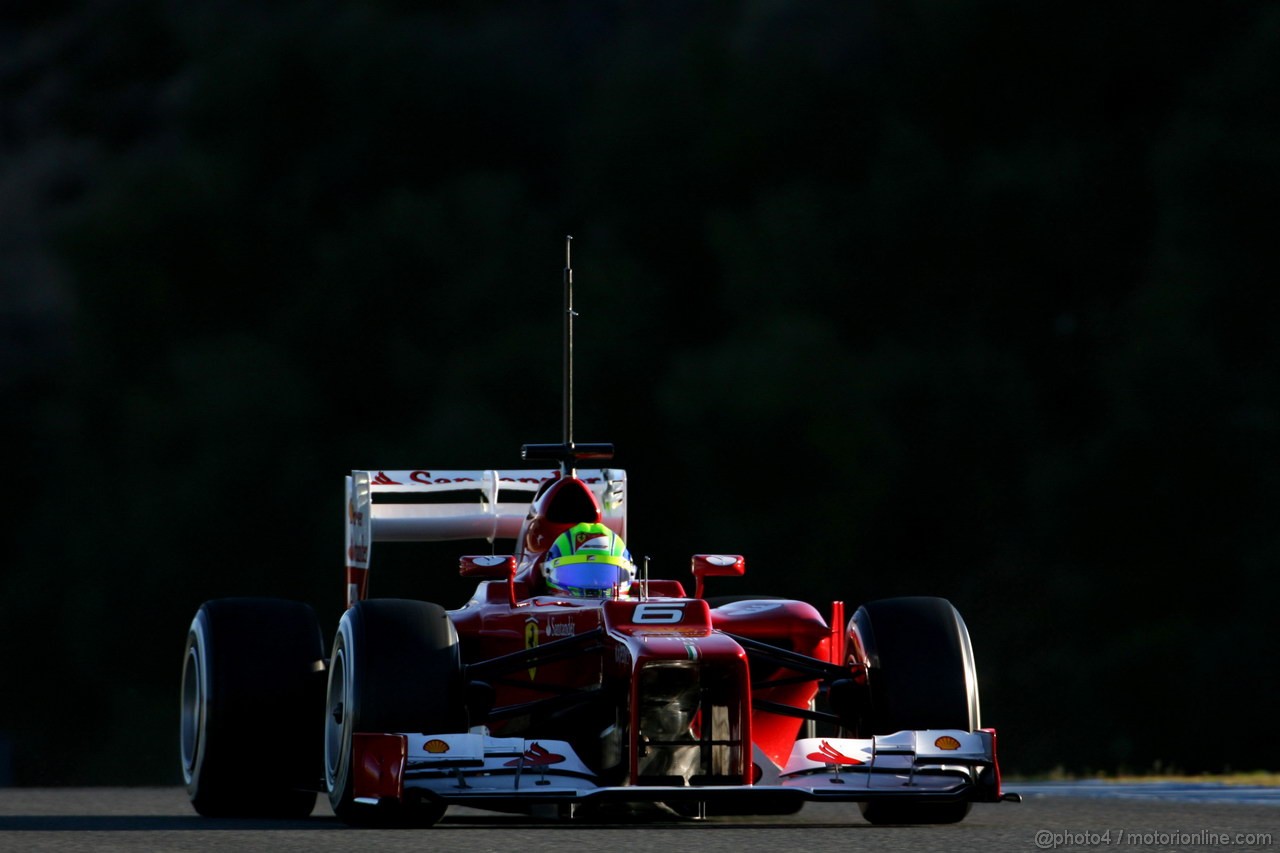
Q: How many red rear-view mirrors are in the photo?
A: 2